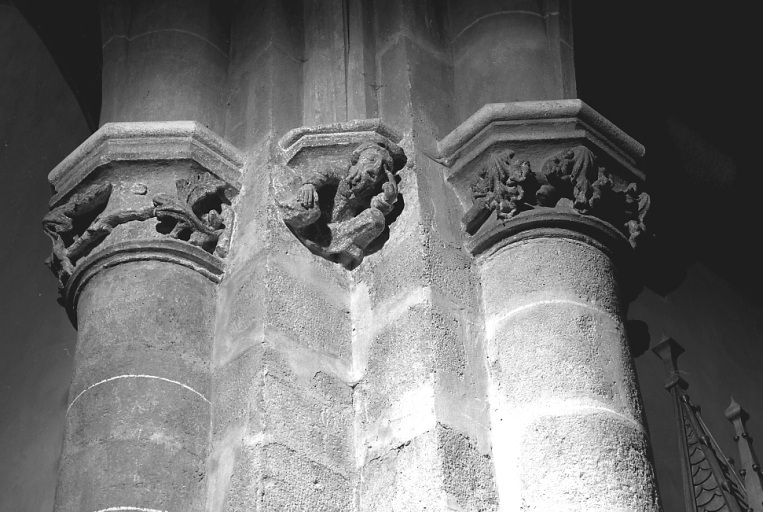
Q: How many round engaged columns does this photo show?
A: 2